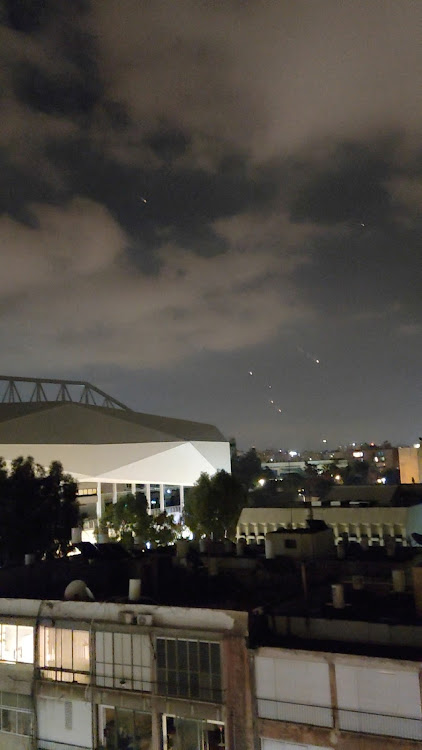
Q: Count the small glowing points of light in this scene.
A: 7